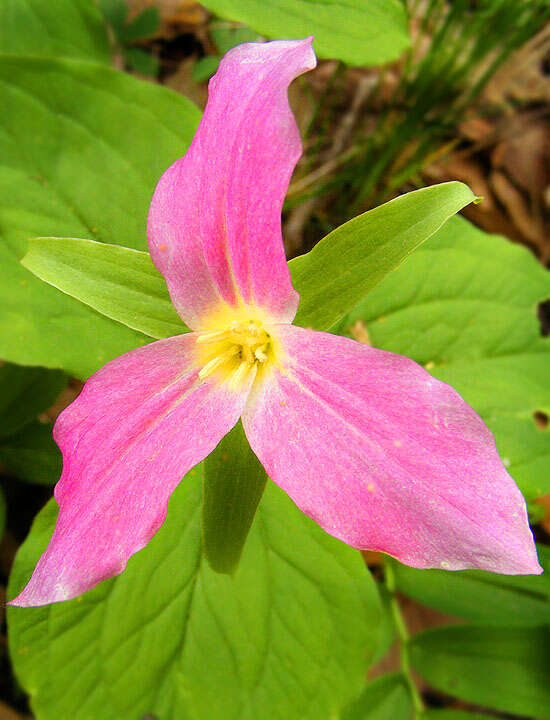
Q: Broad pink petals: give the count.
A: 3